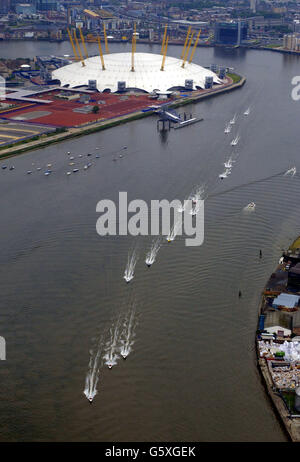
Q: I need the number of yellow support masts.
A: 12